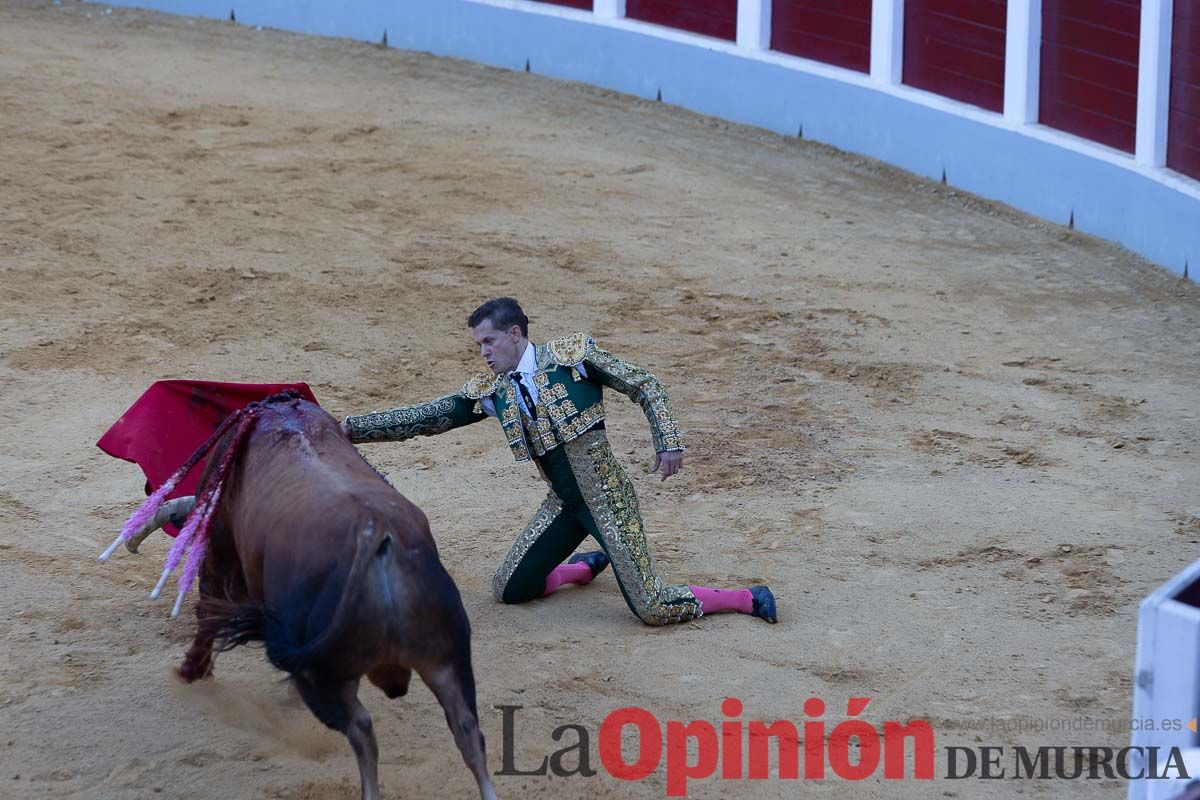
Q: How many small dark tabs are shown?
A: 8